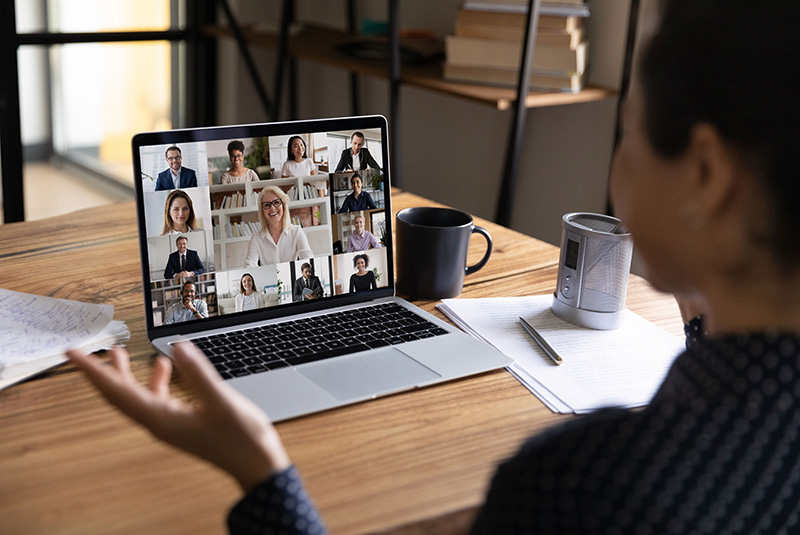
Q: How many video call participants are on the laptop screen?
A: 13